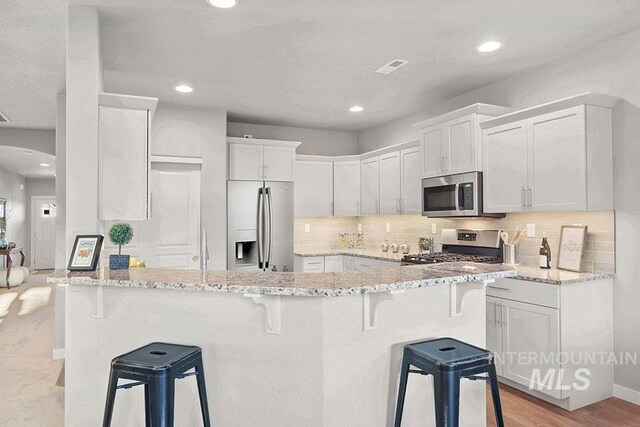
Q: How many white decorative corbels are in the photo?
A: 4